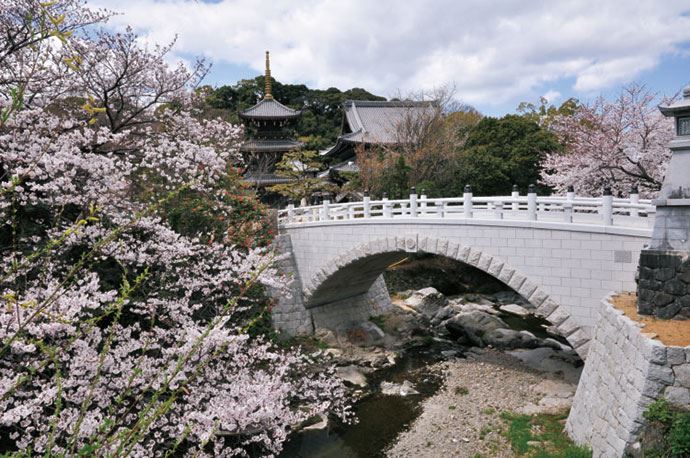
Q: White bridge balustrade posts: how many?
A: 12